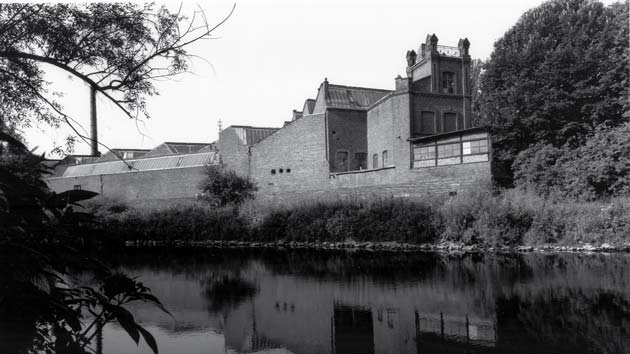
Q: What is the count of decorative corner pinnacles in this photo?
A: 3